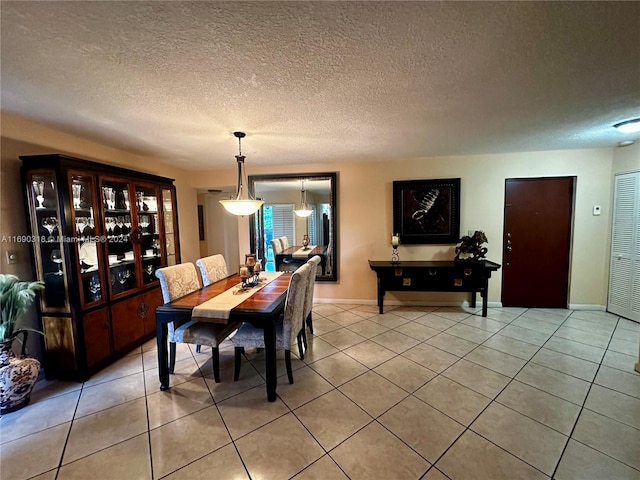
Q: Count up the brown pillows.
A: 0